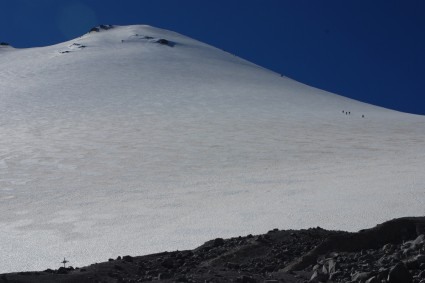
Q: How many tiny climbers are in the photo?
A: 4